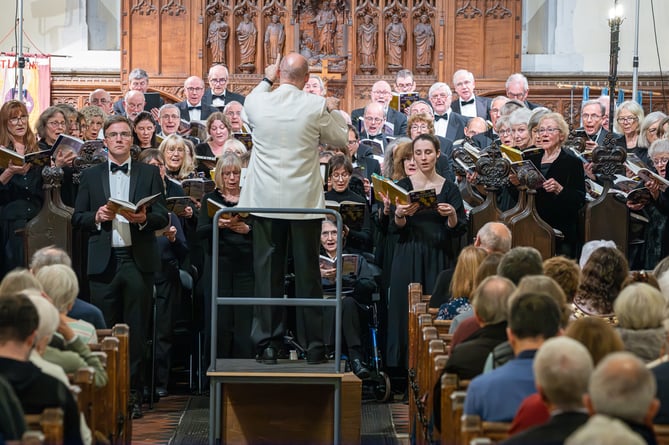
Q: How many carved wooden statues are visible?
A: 7